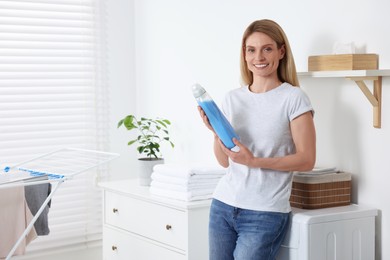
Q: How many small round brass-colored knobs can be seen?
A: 3